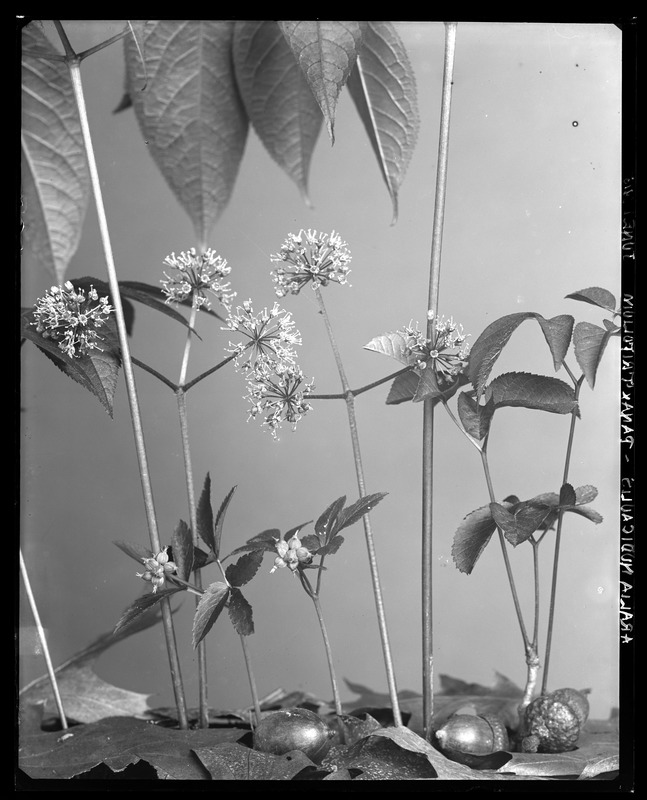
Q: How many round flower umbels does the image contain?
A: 6